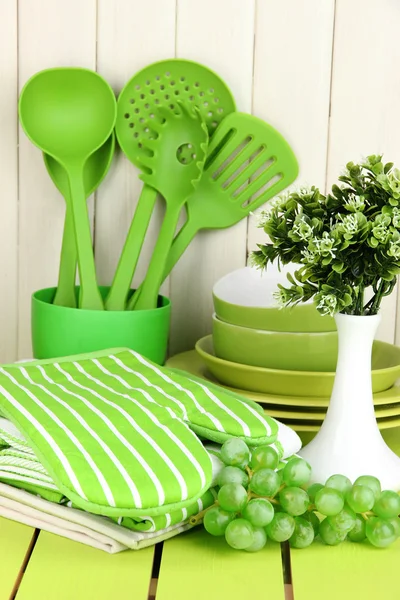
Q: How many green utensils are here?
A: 5